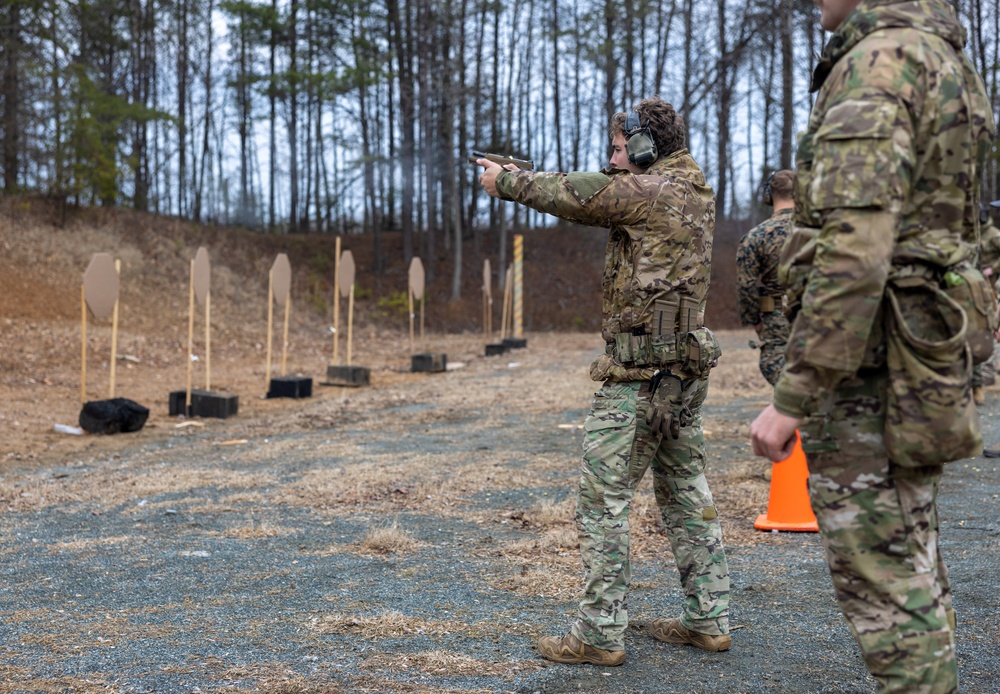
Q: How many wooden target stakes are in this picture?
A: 14